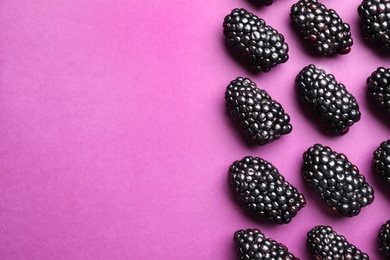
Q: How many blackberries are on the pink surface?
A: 13